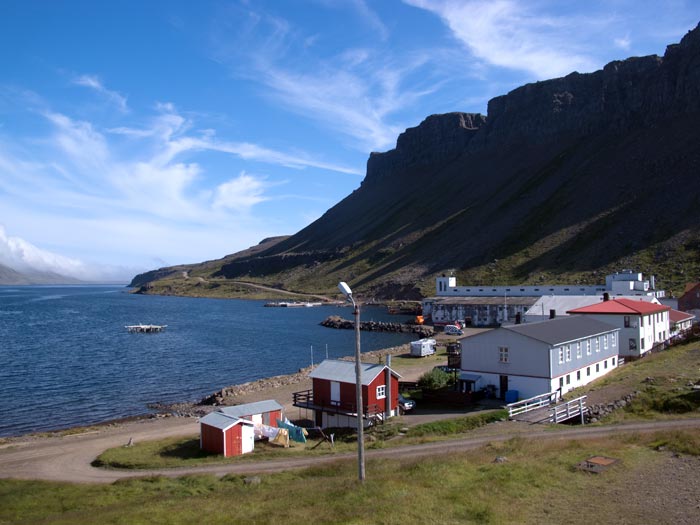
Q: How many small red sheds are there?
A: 2